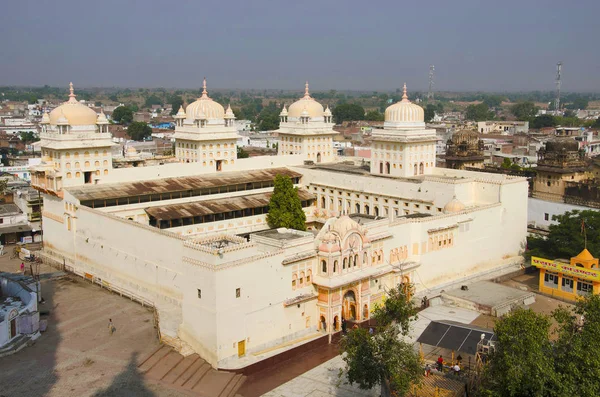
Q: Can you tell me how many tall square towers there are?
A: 4